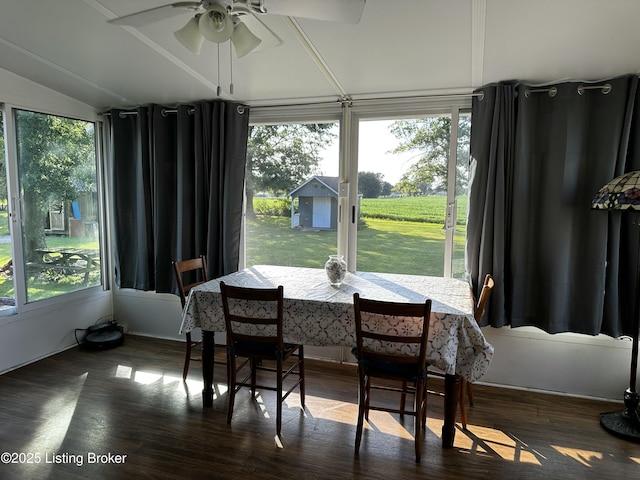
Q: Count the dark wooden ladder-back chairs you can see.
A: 4